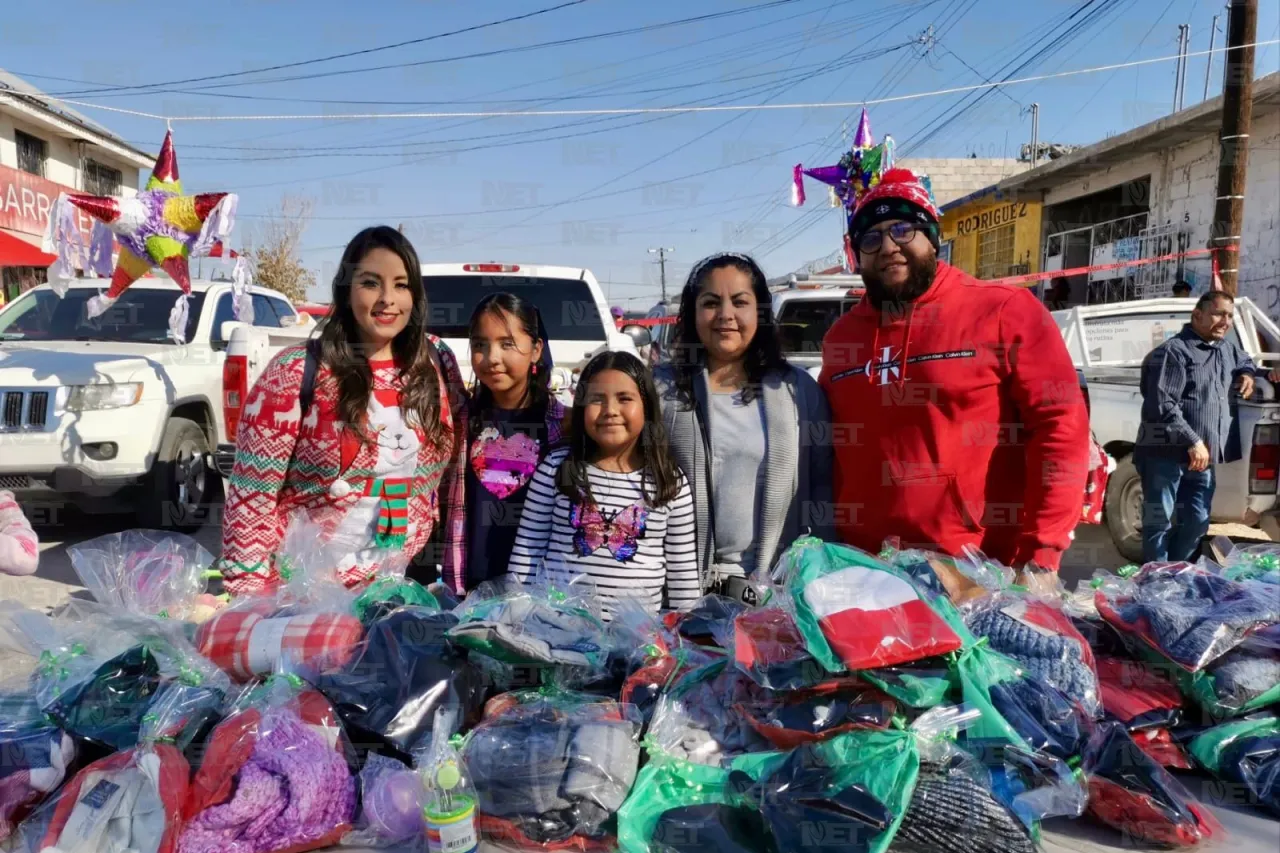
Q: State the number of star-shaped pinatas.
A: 2